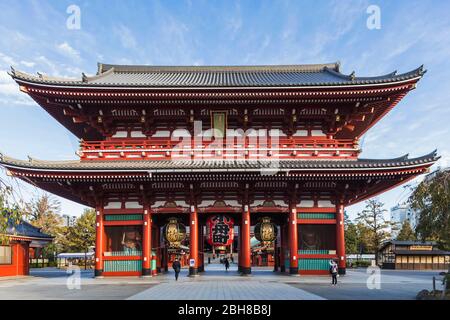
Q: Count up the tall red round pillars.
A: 6